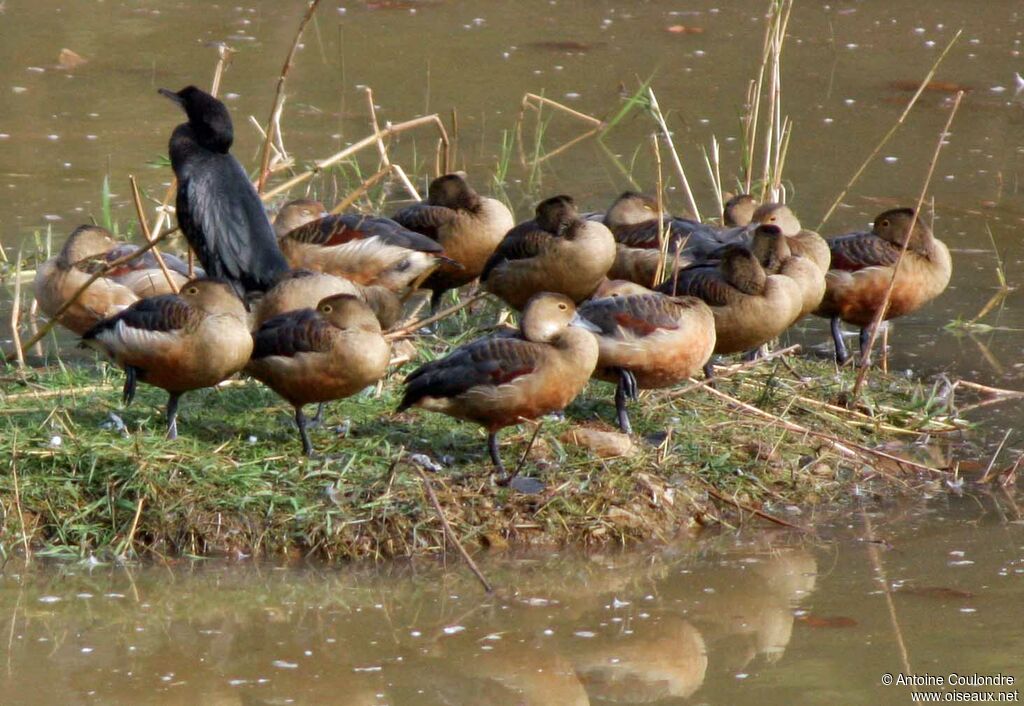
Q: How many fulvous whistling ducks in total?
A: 15